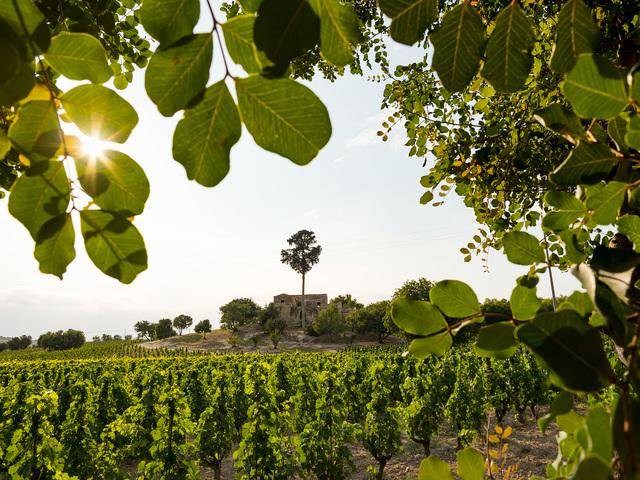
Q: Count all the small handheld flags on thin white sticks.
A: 0